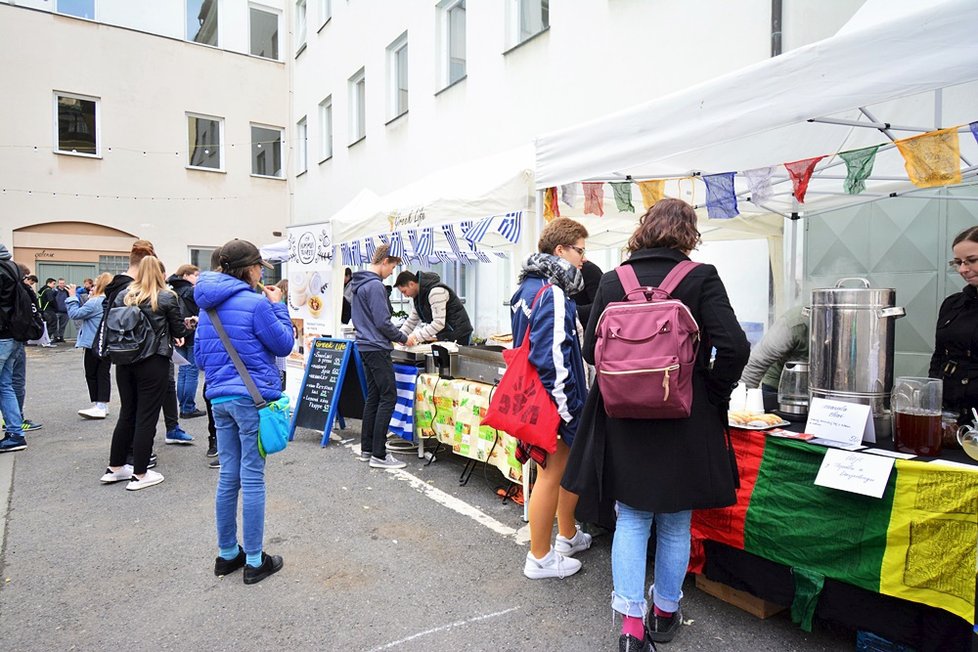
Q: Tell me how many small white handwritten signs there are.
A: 2